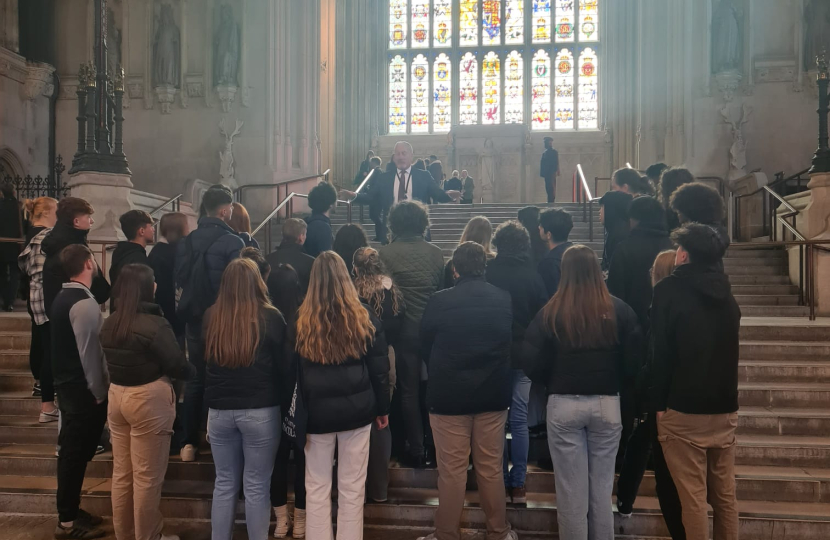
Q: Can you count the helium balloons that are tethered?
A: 0